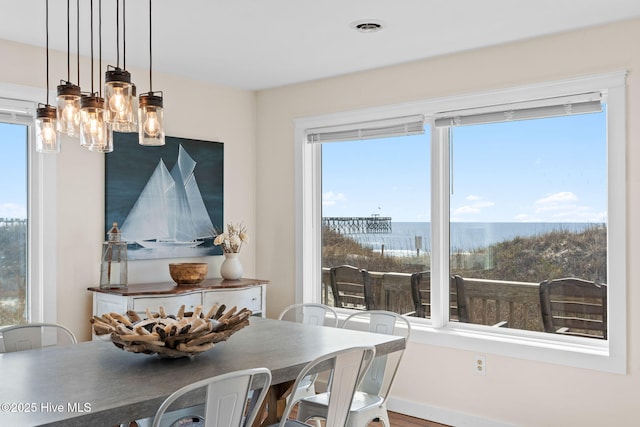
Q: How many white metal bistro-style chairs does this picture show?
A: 5